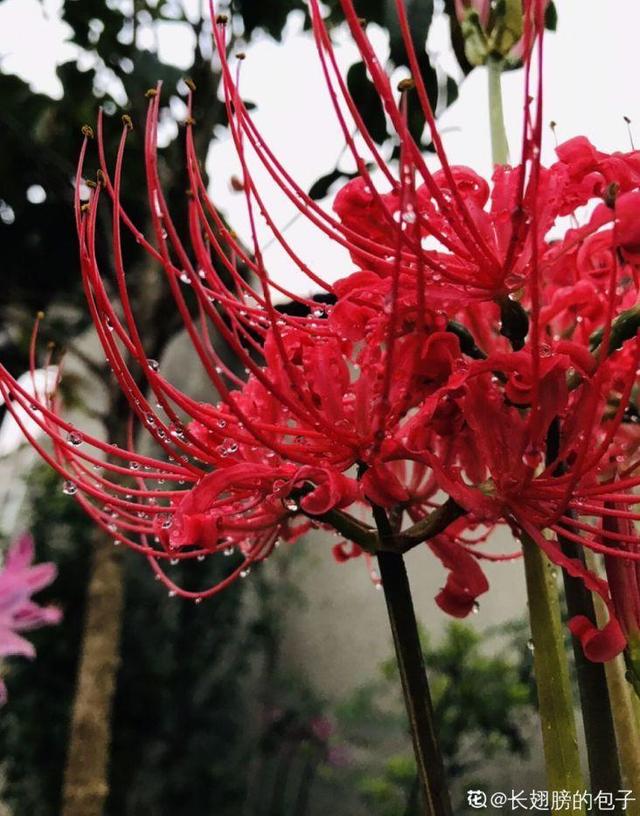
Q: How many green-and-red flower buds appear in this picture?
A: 1